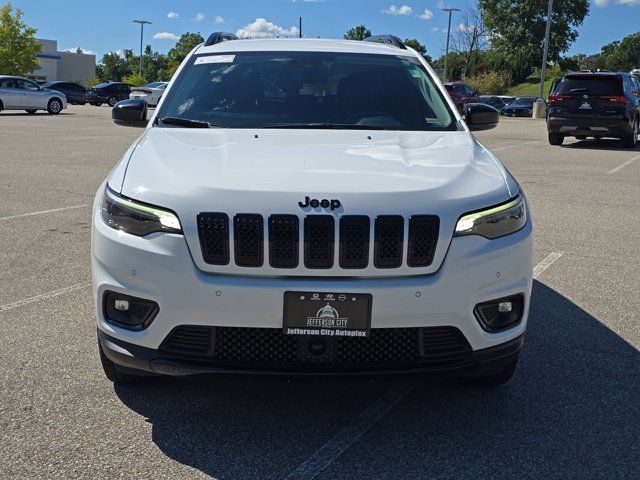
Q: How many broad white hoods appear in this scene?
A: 1